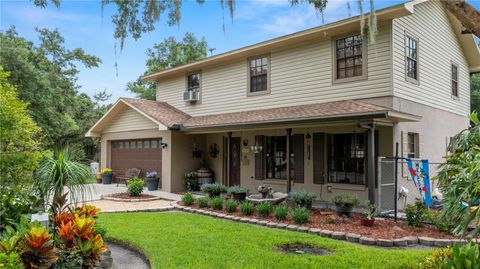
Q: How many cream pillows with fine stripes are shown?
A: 0